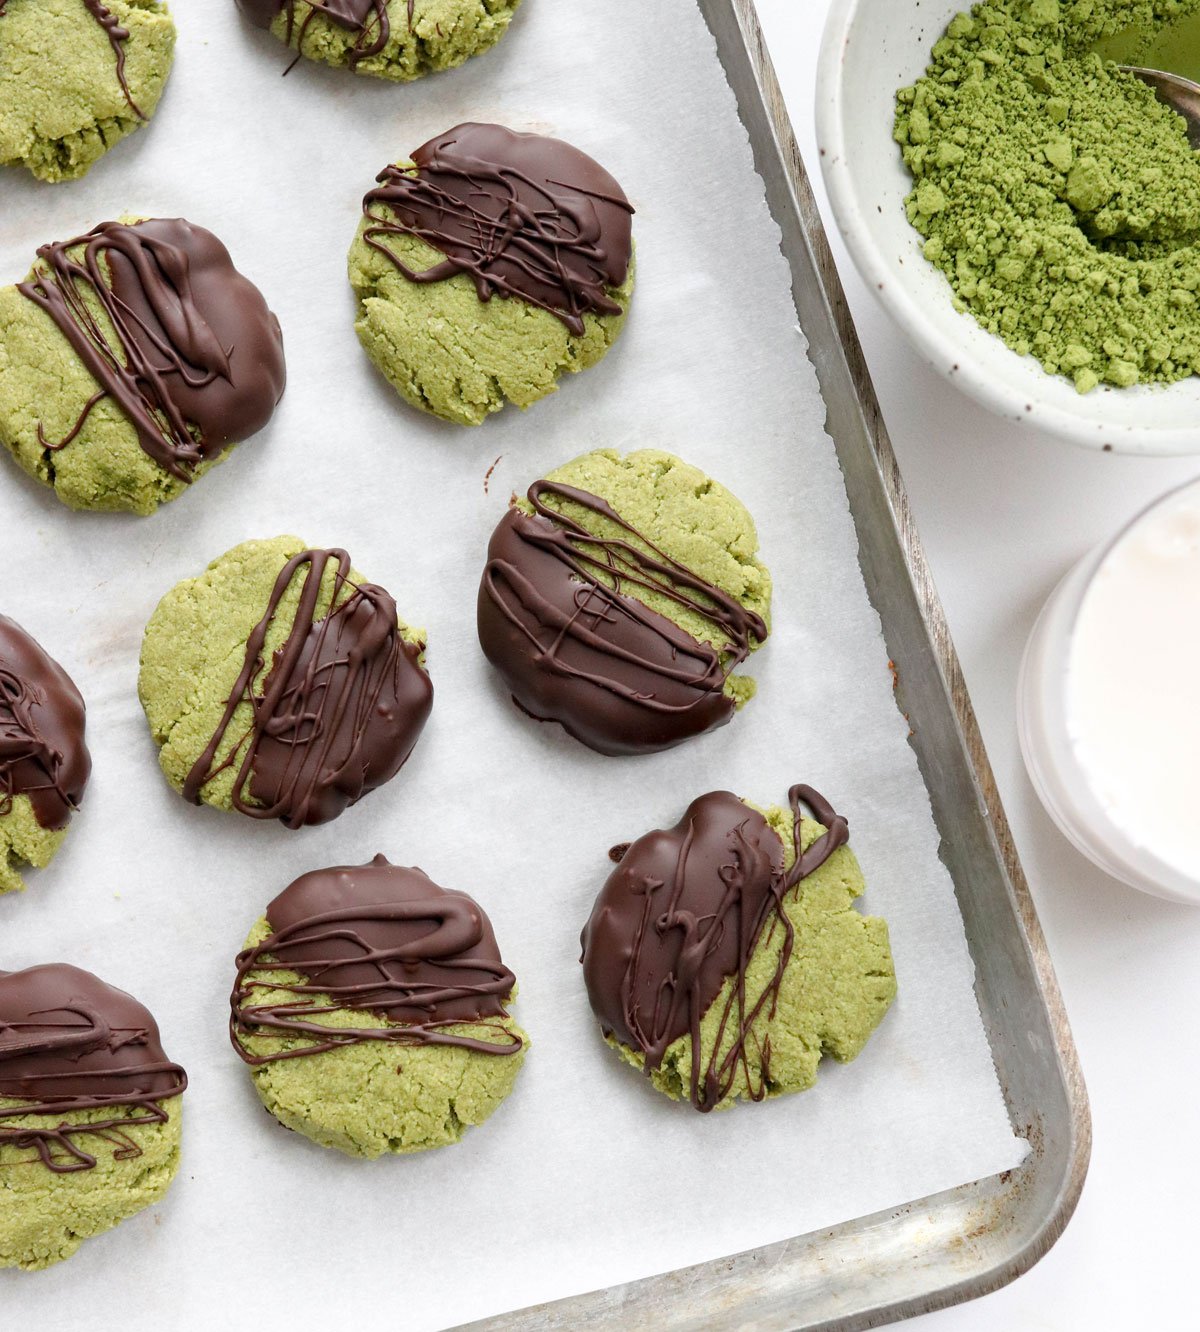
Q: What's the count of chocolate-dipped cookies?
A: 10